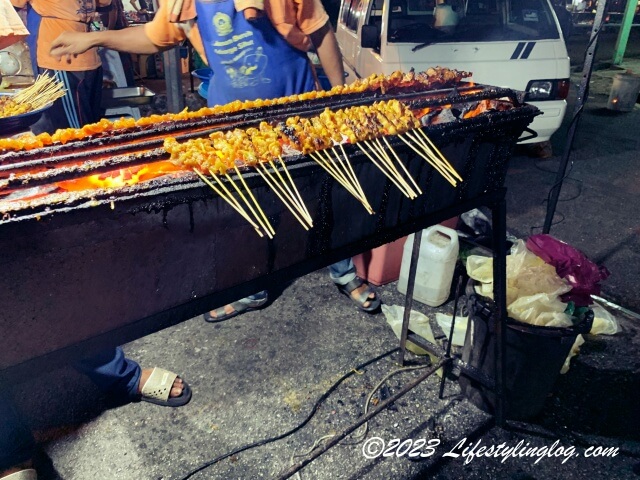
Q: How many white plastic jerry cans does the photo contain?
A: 1